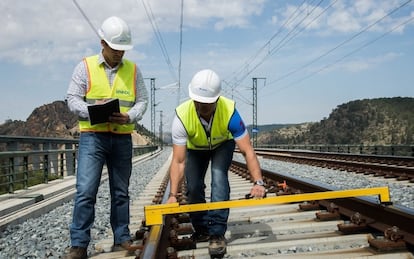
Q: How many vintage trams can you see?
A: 0